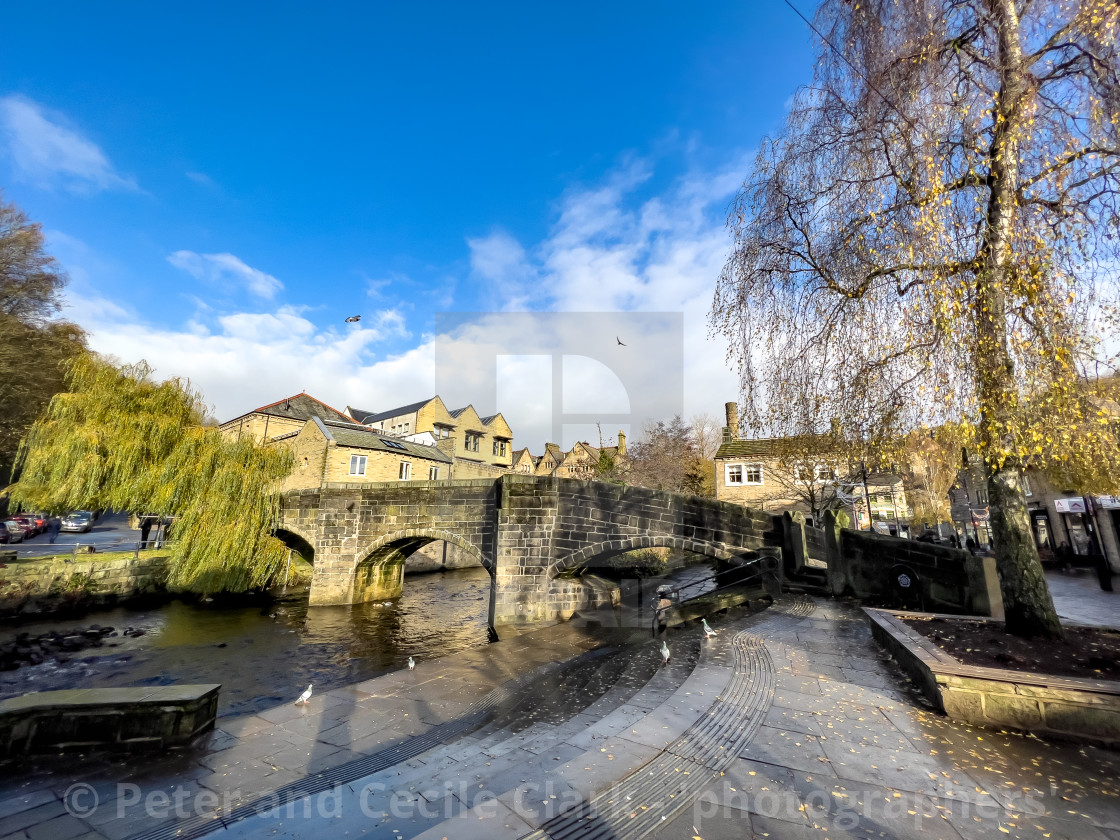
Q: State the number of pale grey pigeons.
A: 4